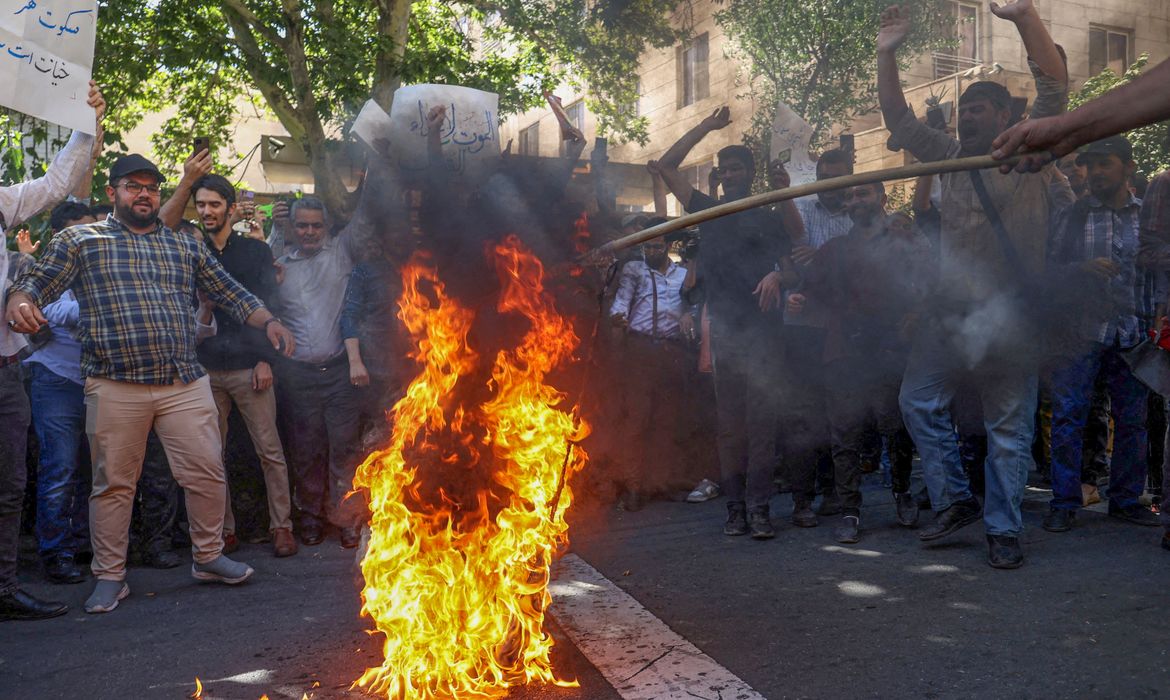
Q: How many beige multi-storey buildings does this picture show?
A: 1